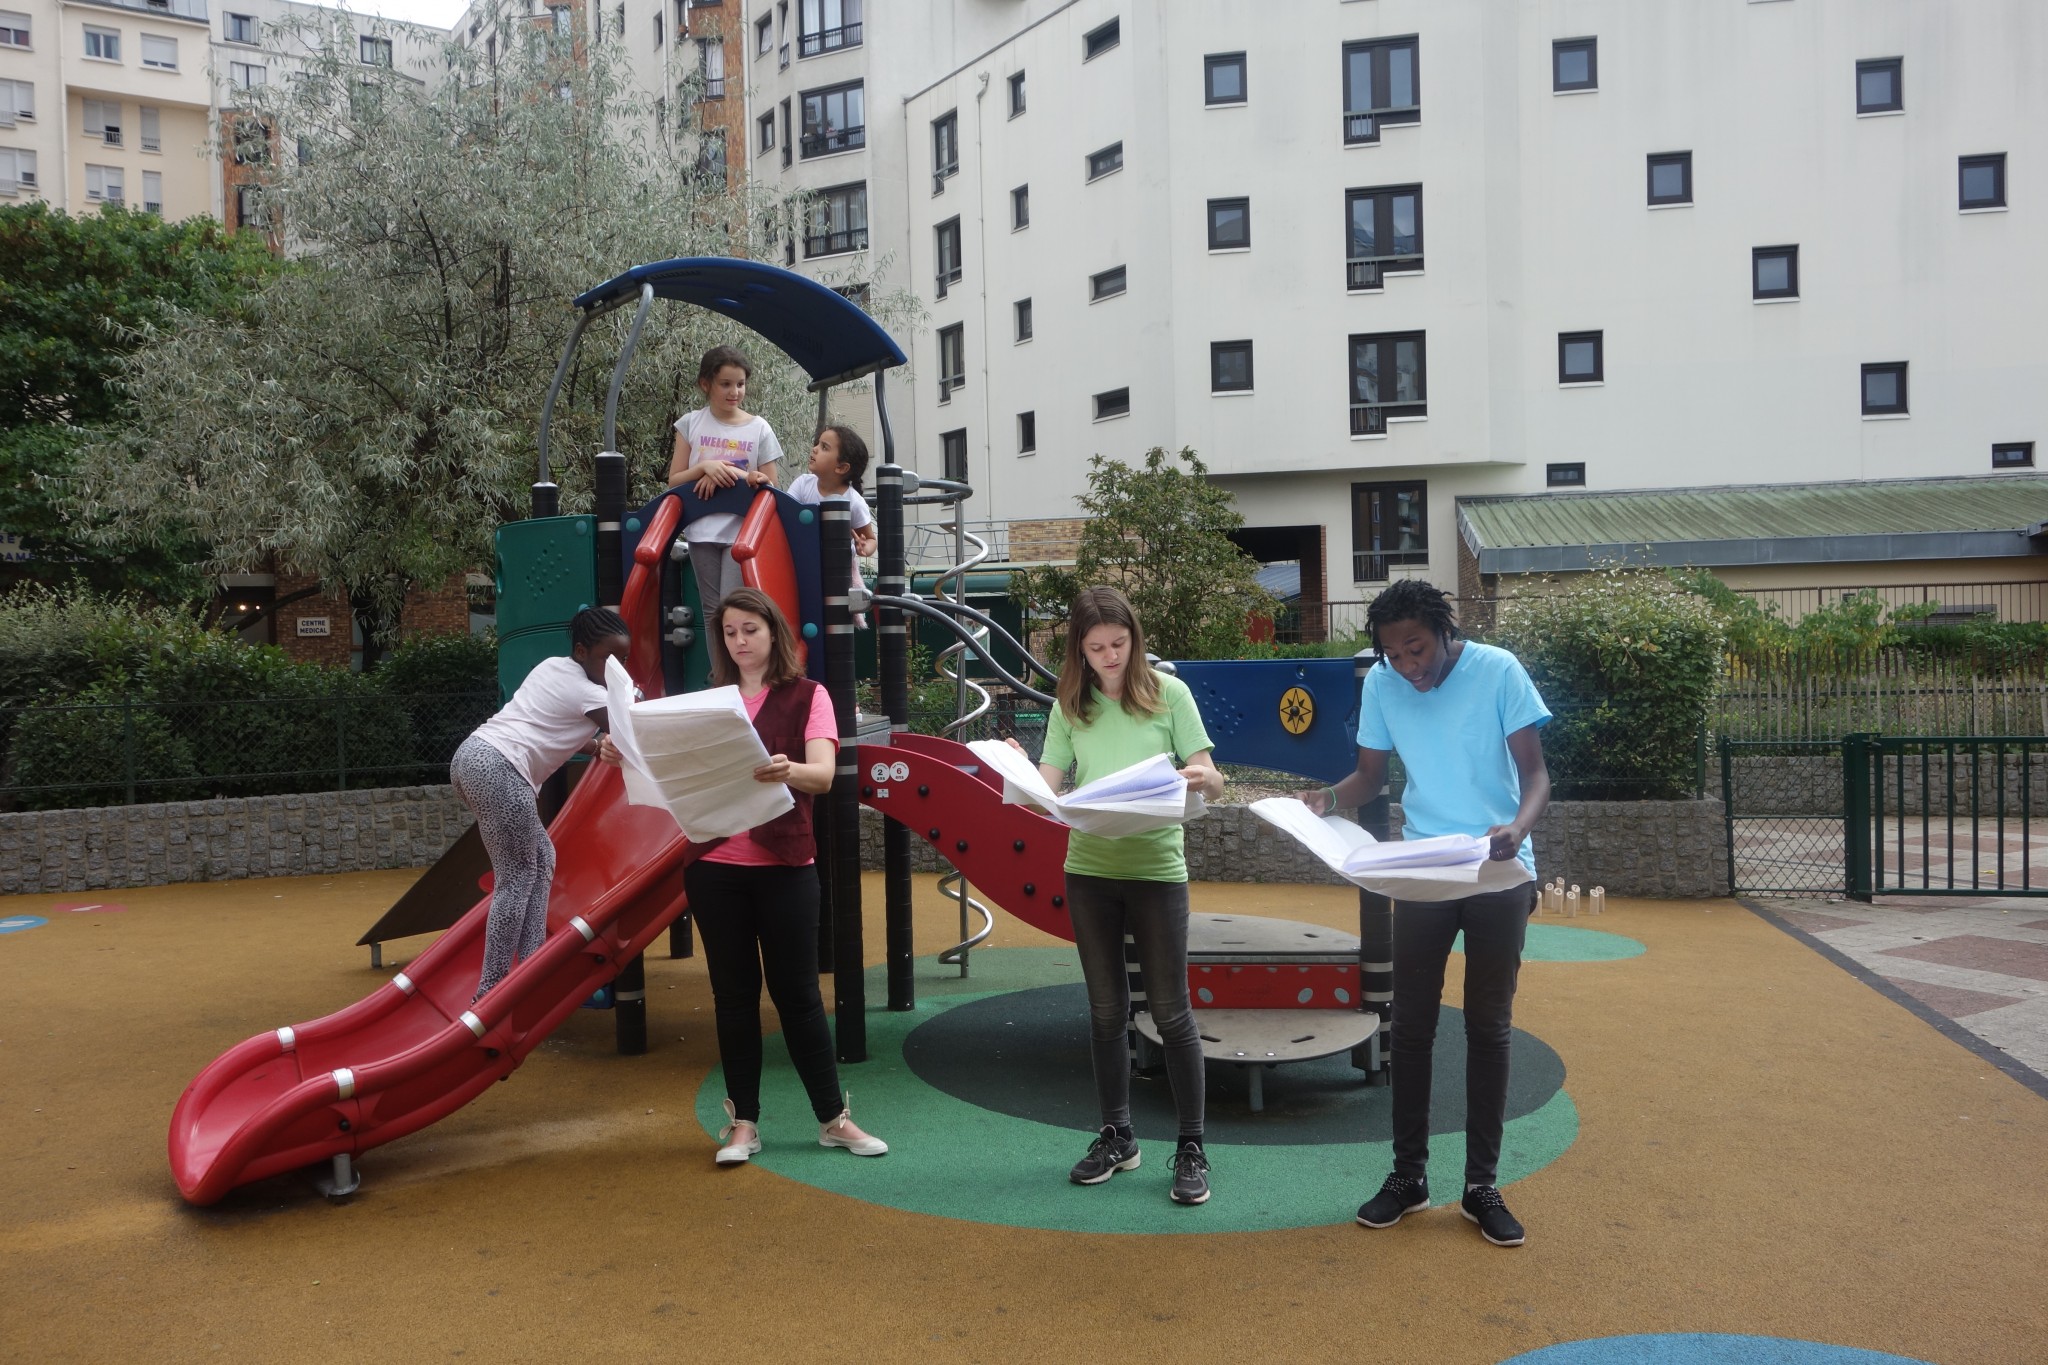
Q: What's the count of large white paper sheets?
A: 3